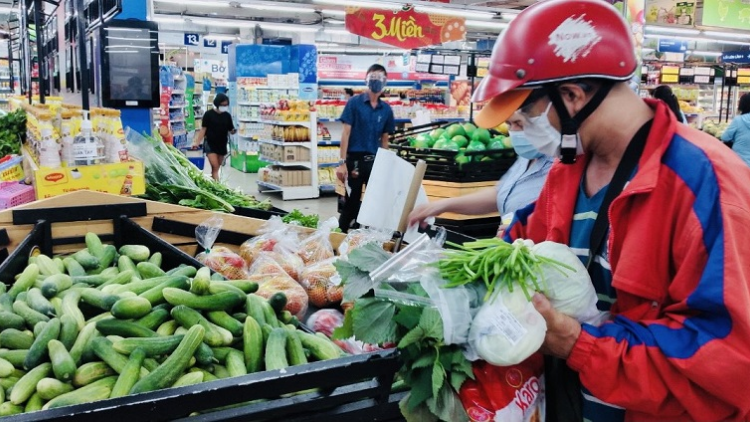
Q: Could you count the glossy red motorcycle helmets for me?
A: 1